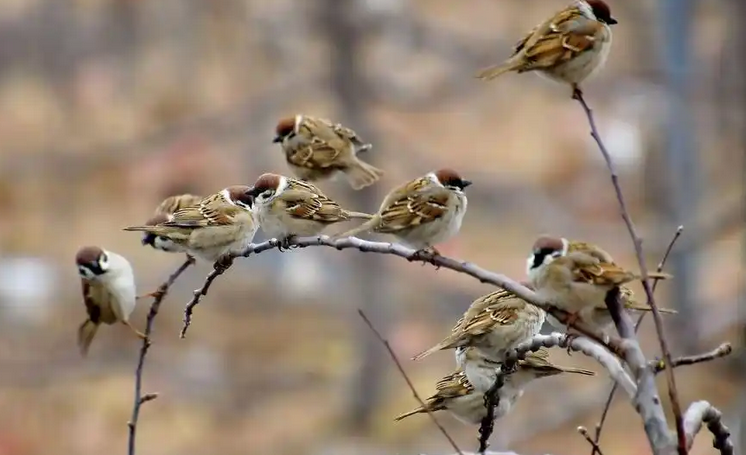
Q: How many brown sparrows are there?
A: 12